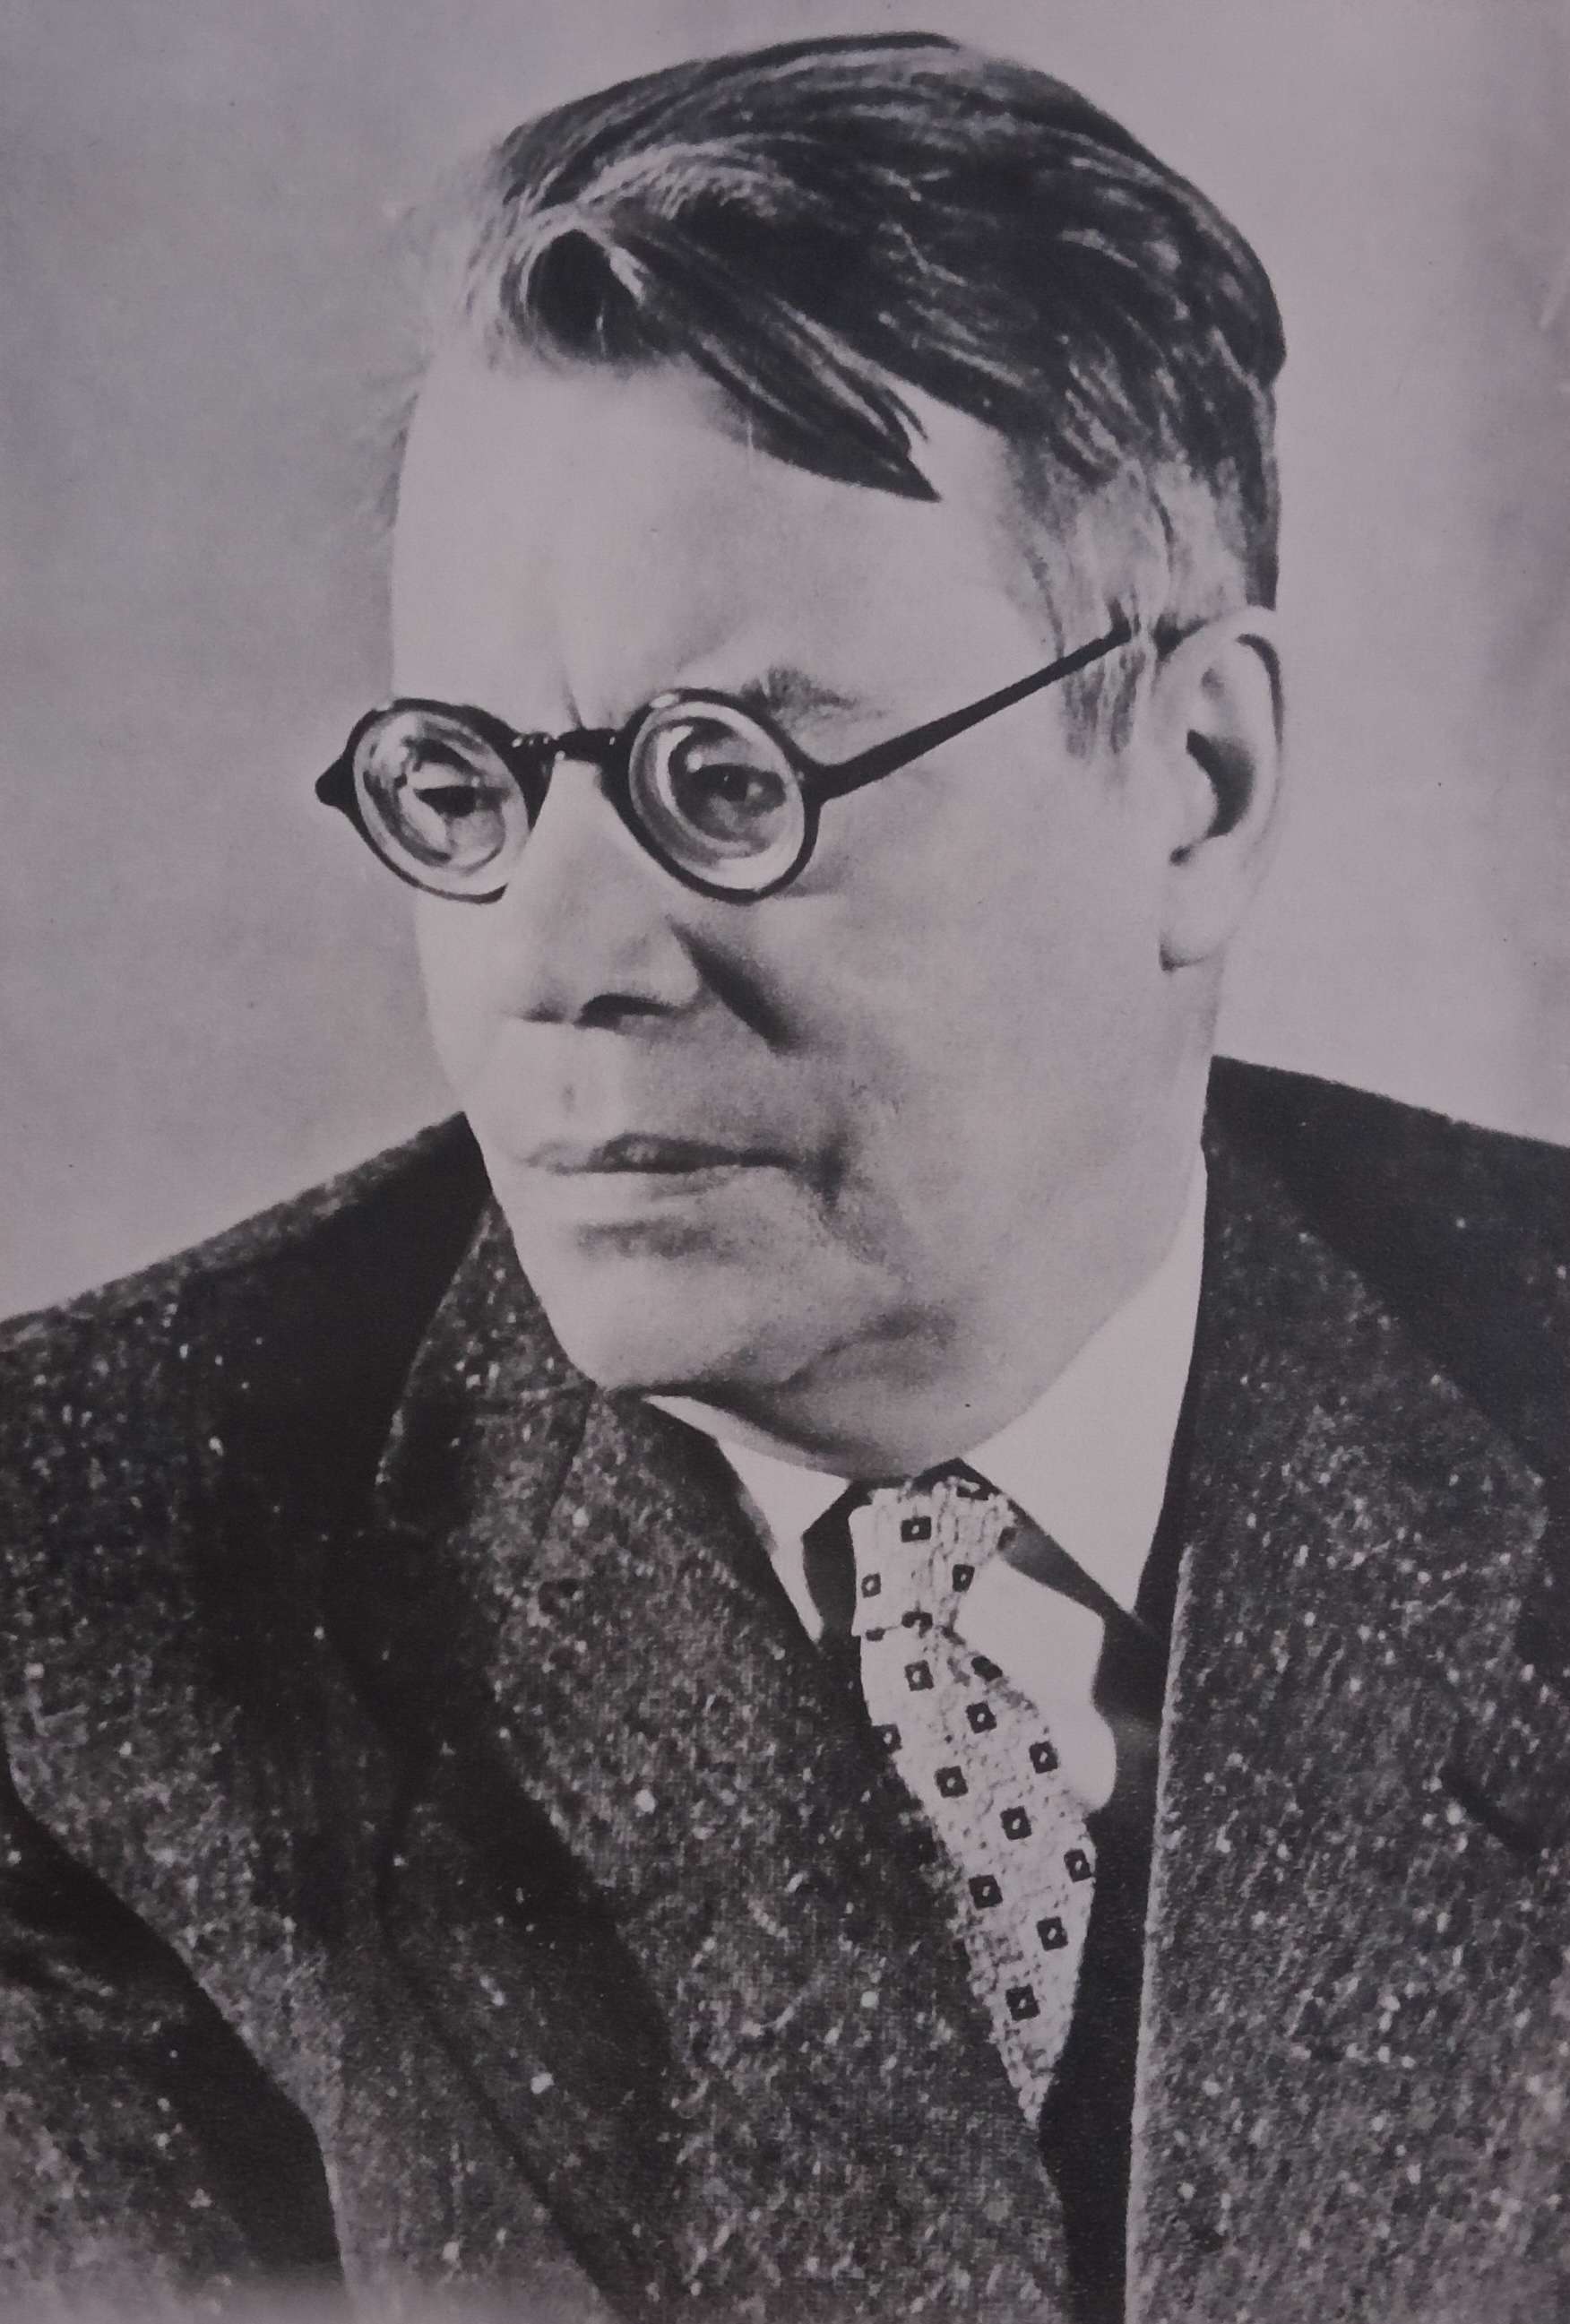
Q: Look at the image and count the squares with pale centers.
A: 13